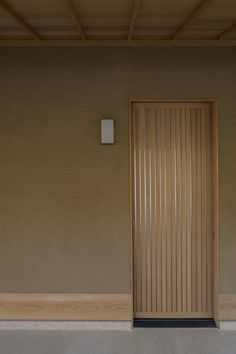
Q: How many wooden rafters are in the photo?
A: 5